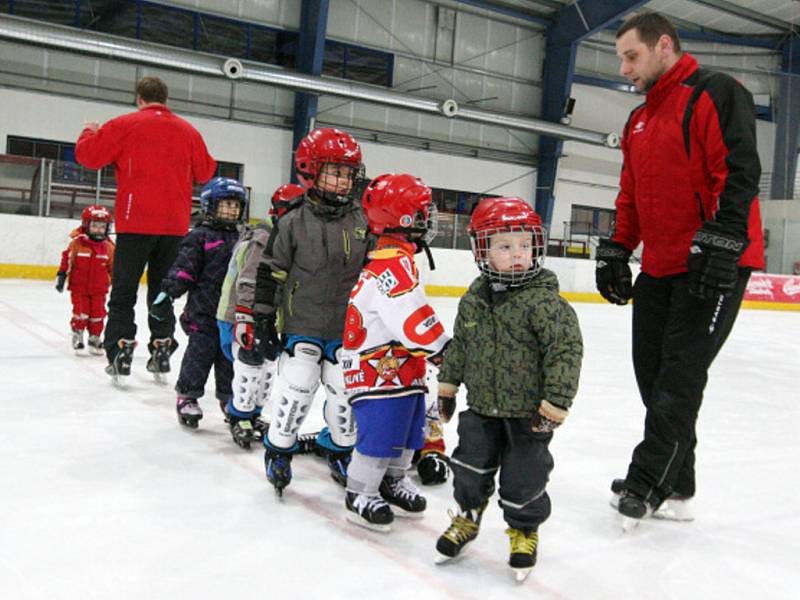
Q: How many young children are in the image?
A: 6